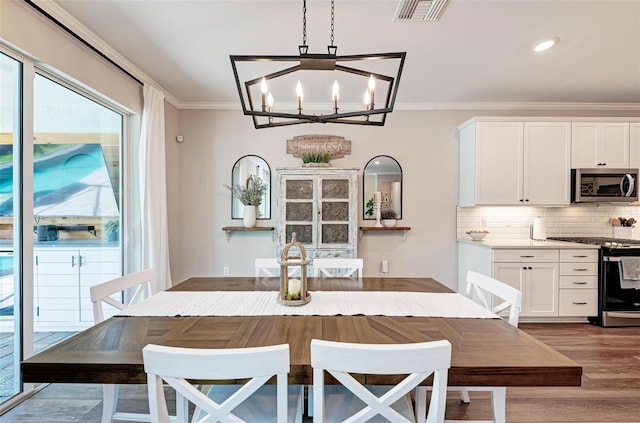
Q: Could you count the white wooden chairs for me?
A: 6